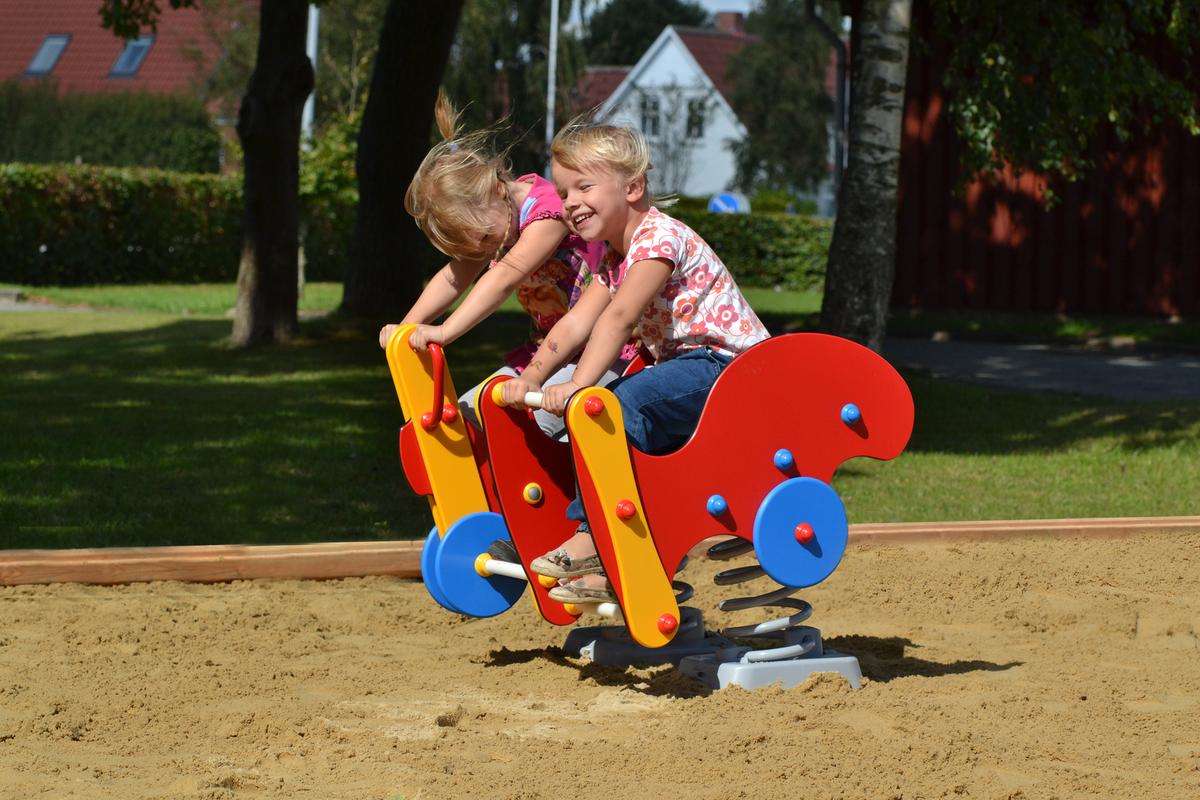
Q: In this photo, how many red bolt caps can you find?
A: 6